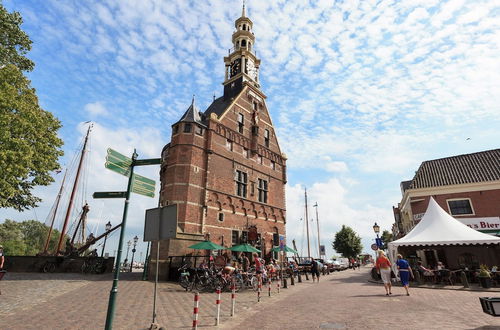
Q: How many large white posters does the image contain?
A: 1